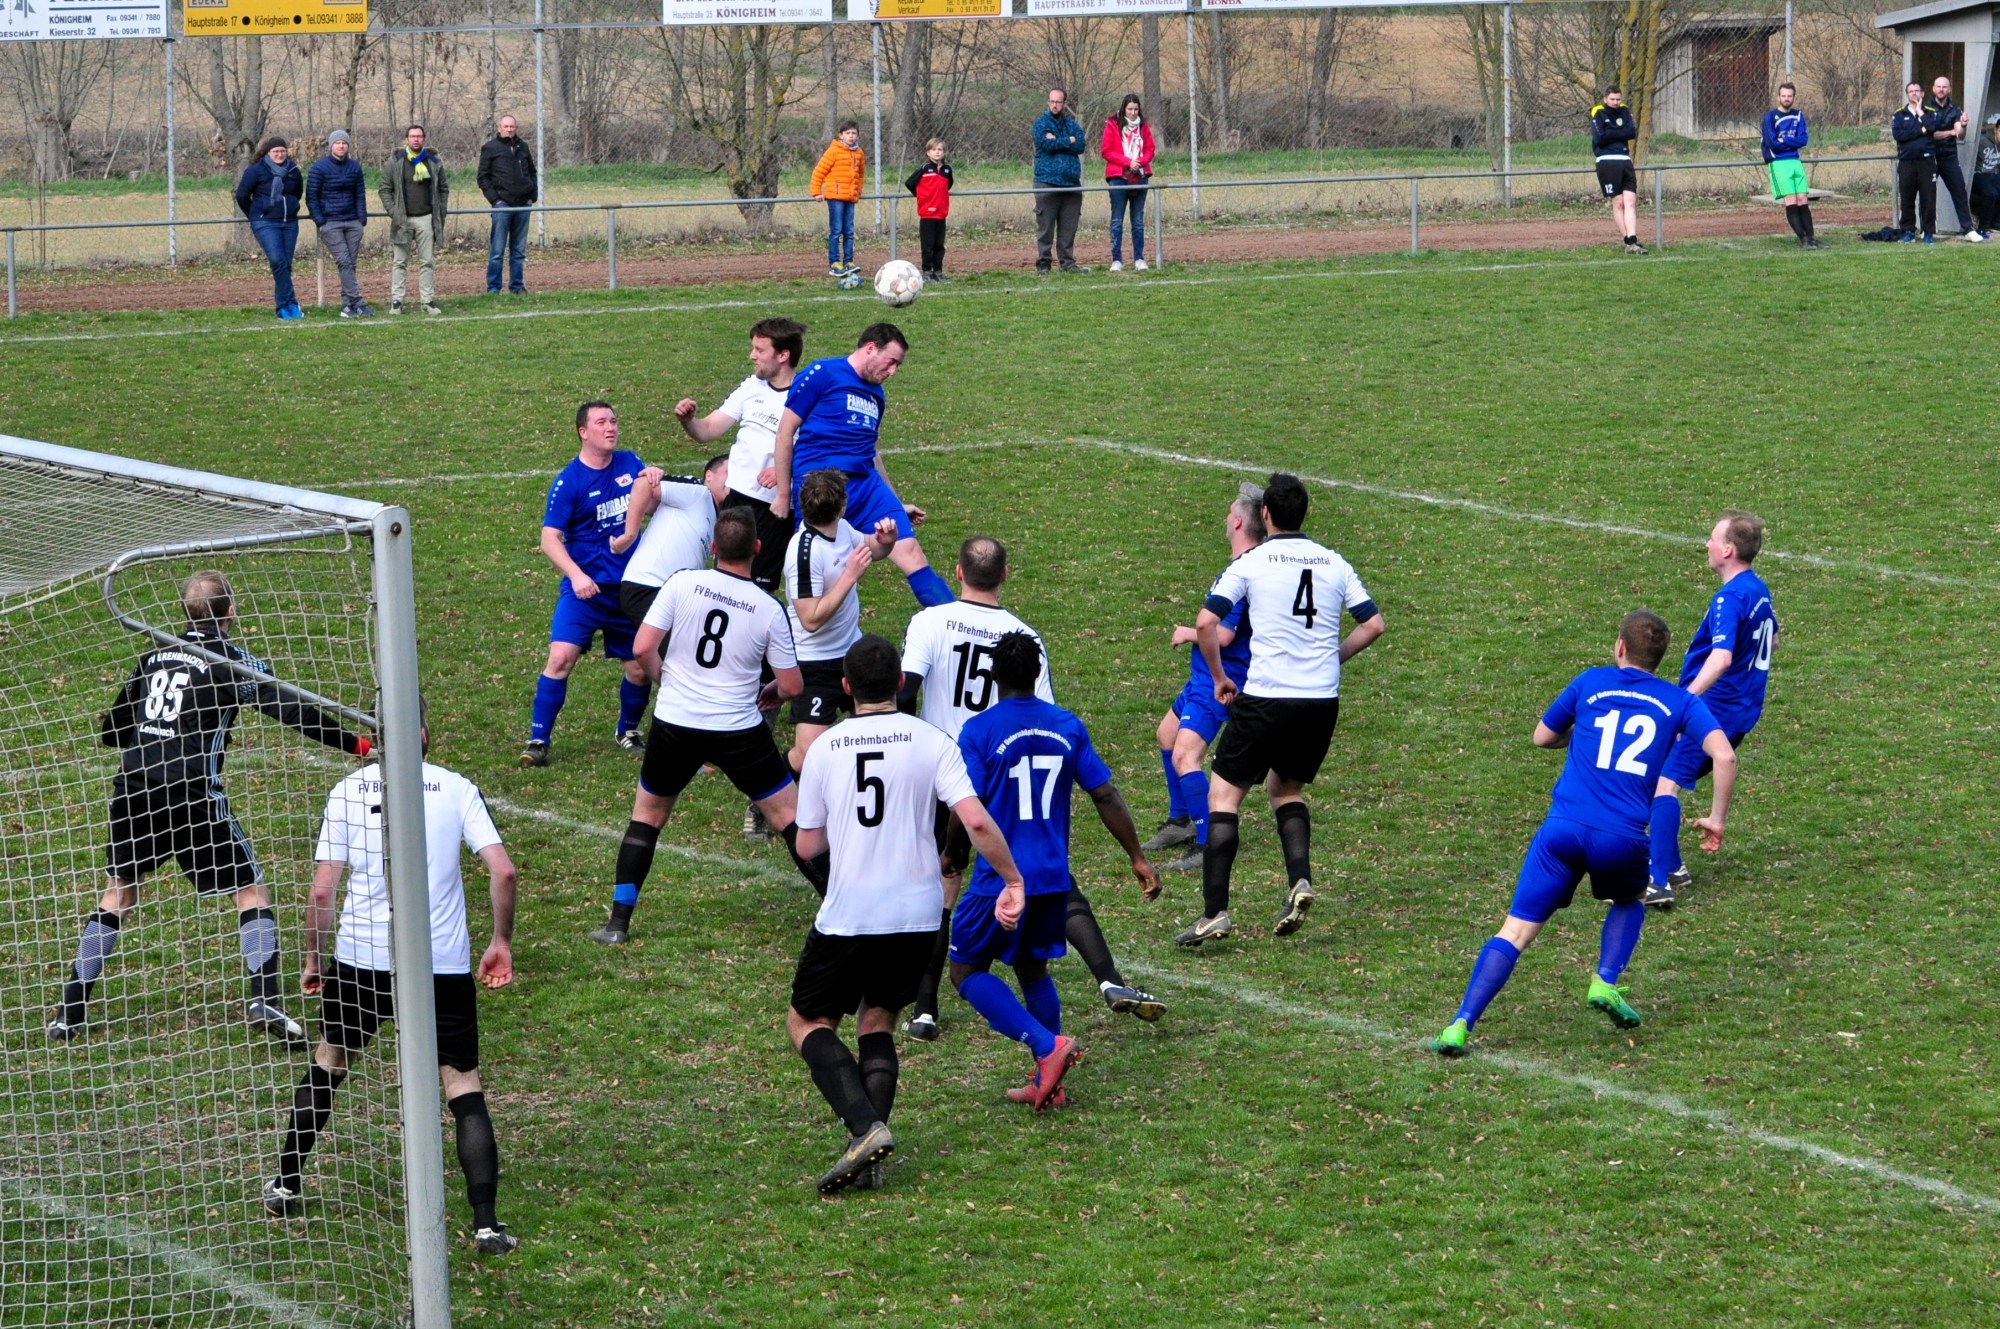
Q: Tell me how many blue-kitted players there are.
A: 6